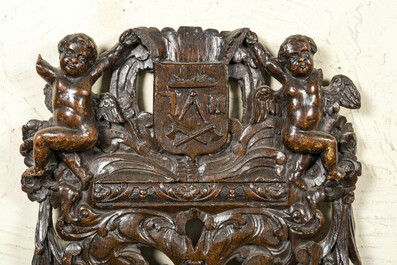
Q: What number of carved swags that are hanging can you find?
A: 2